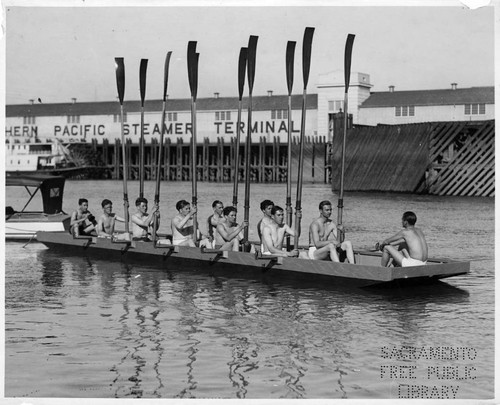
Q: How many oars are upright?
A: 10